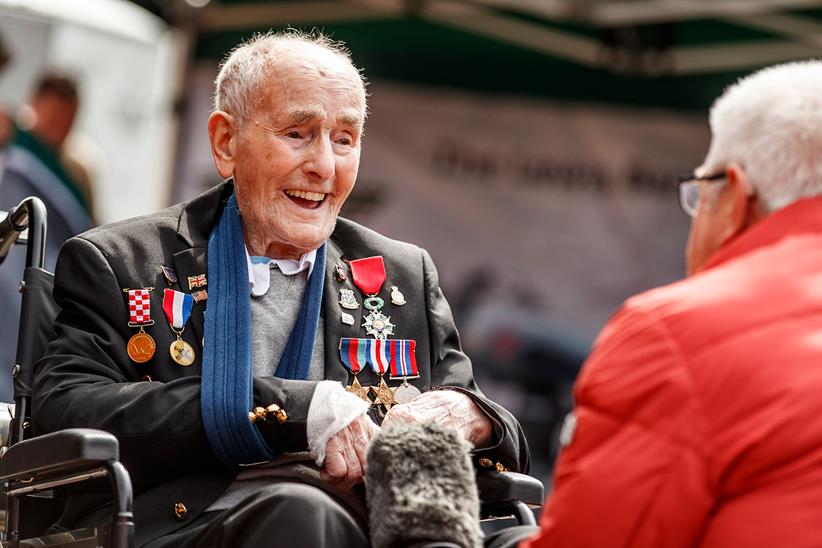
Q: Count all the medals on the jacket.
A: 6